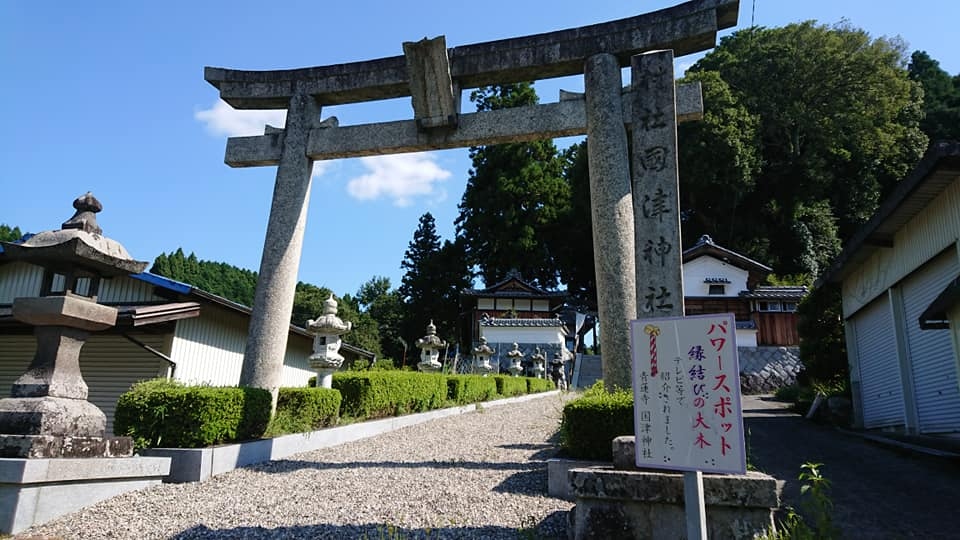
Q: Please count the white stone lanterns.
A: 5